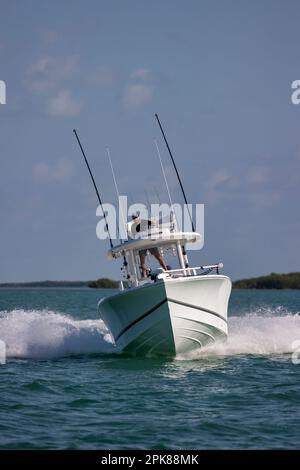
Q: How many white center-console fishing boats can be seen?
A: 1